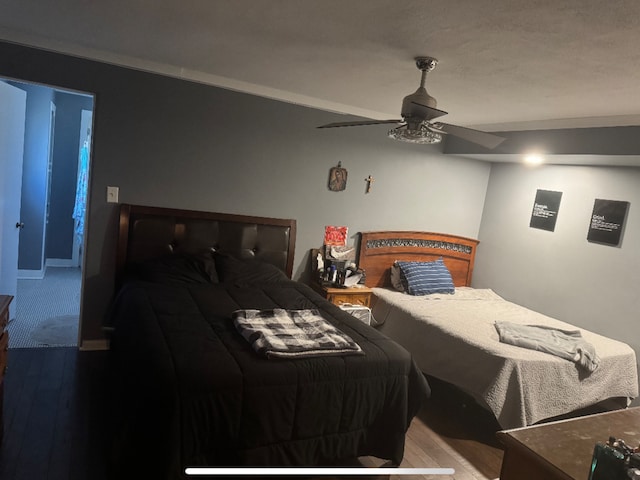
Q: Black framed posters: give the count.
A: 2